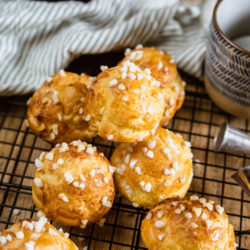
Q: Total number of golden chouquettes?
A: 7